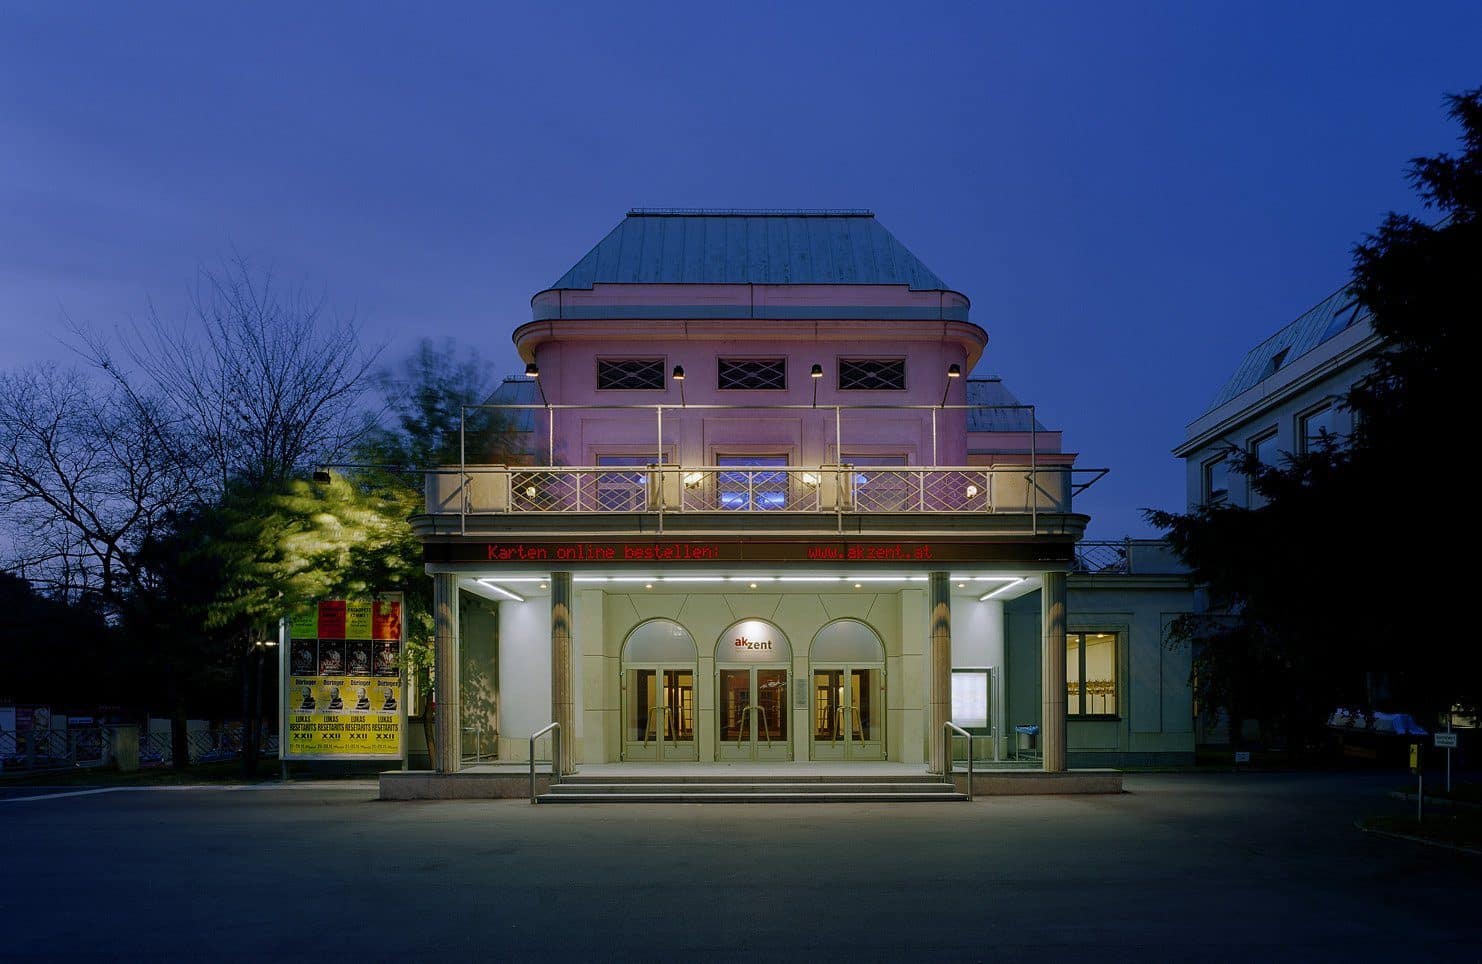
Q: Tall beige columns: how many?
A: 4